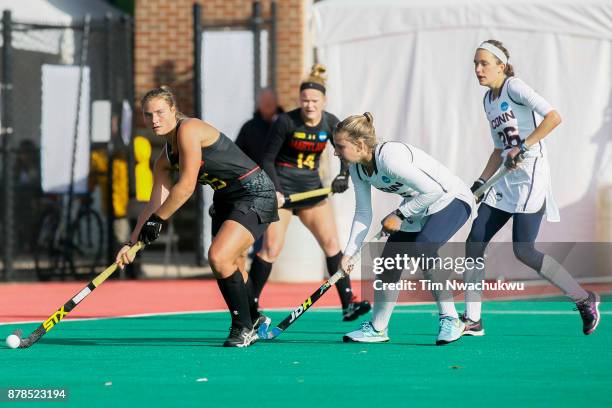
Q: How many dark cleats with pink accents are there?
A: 2